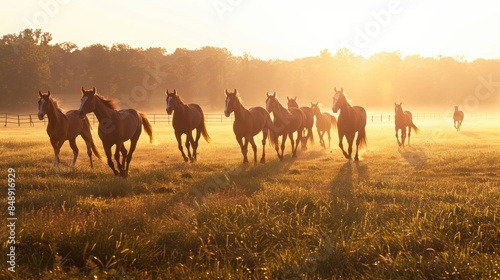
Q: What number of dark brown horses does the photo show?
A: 10